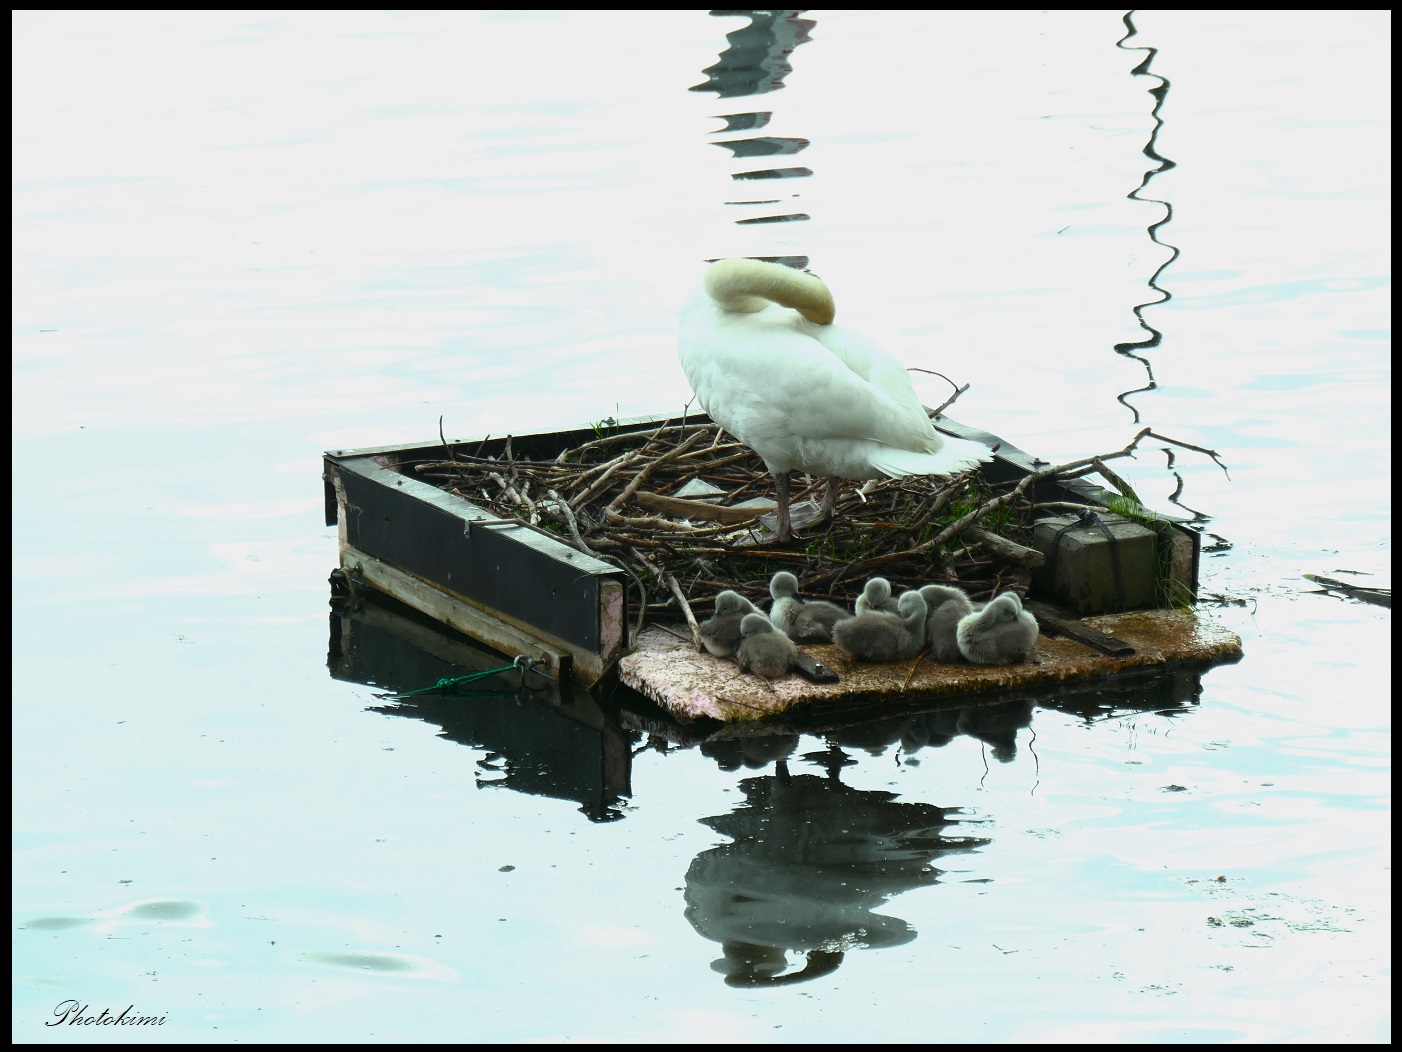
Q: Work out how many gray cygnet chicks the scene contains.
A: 8